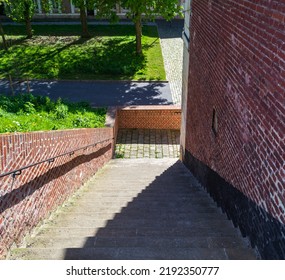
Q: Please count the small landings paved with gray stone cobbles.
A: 1